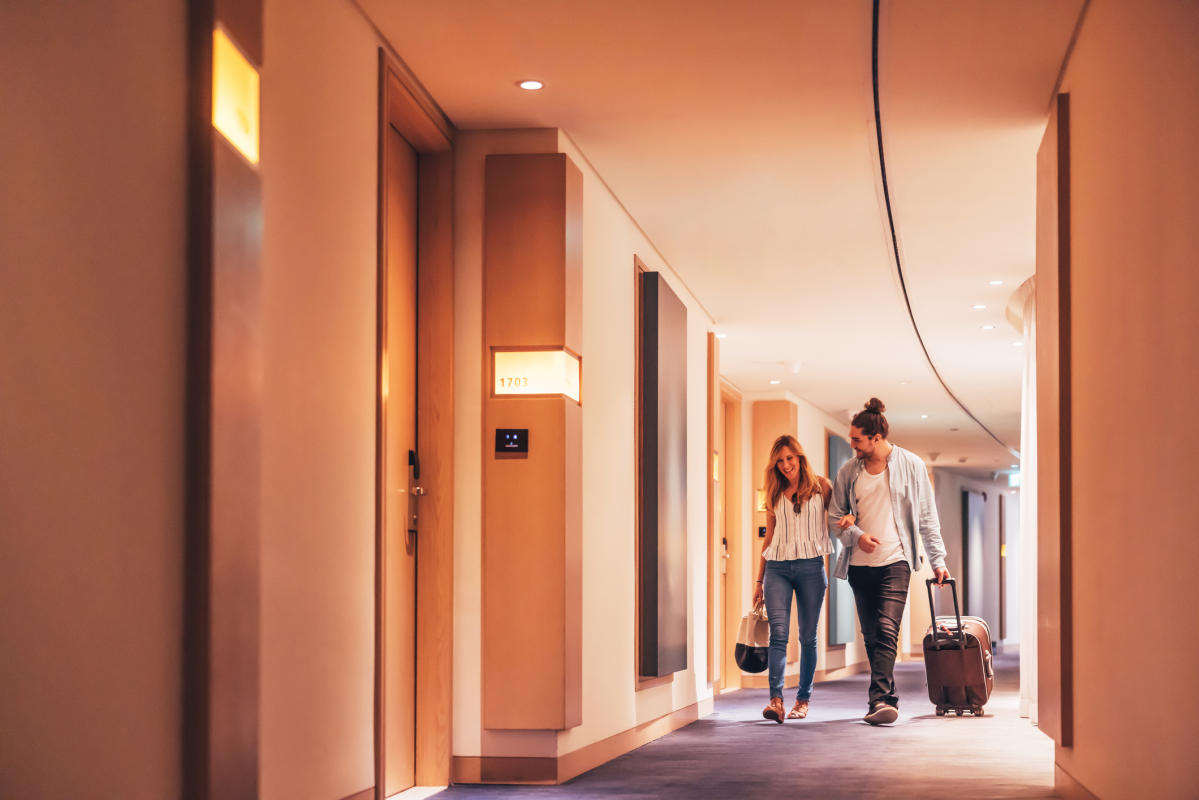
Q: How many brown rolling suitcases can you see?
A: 1